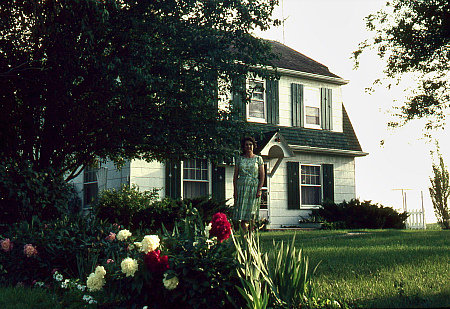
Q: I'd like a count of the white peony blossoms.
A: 6